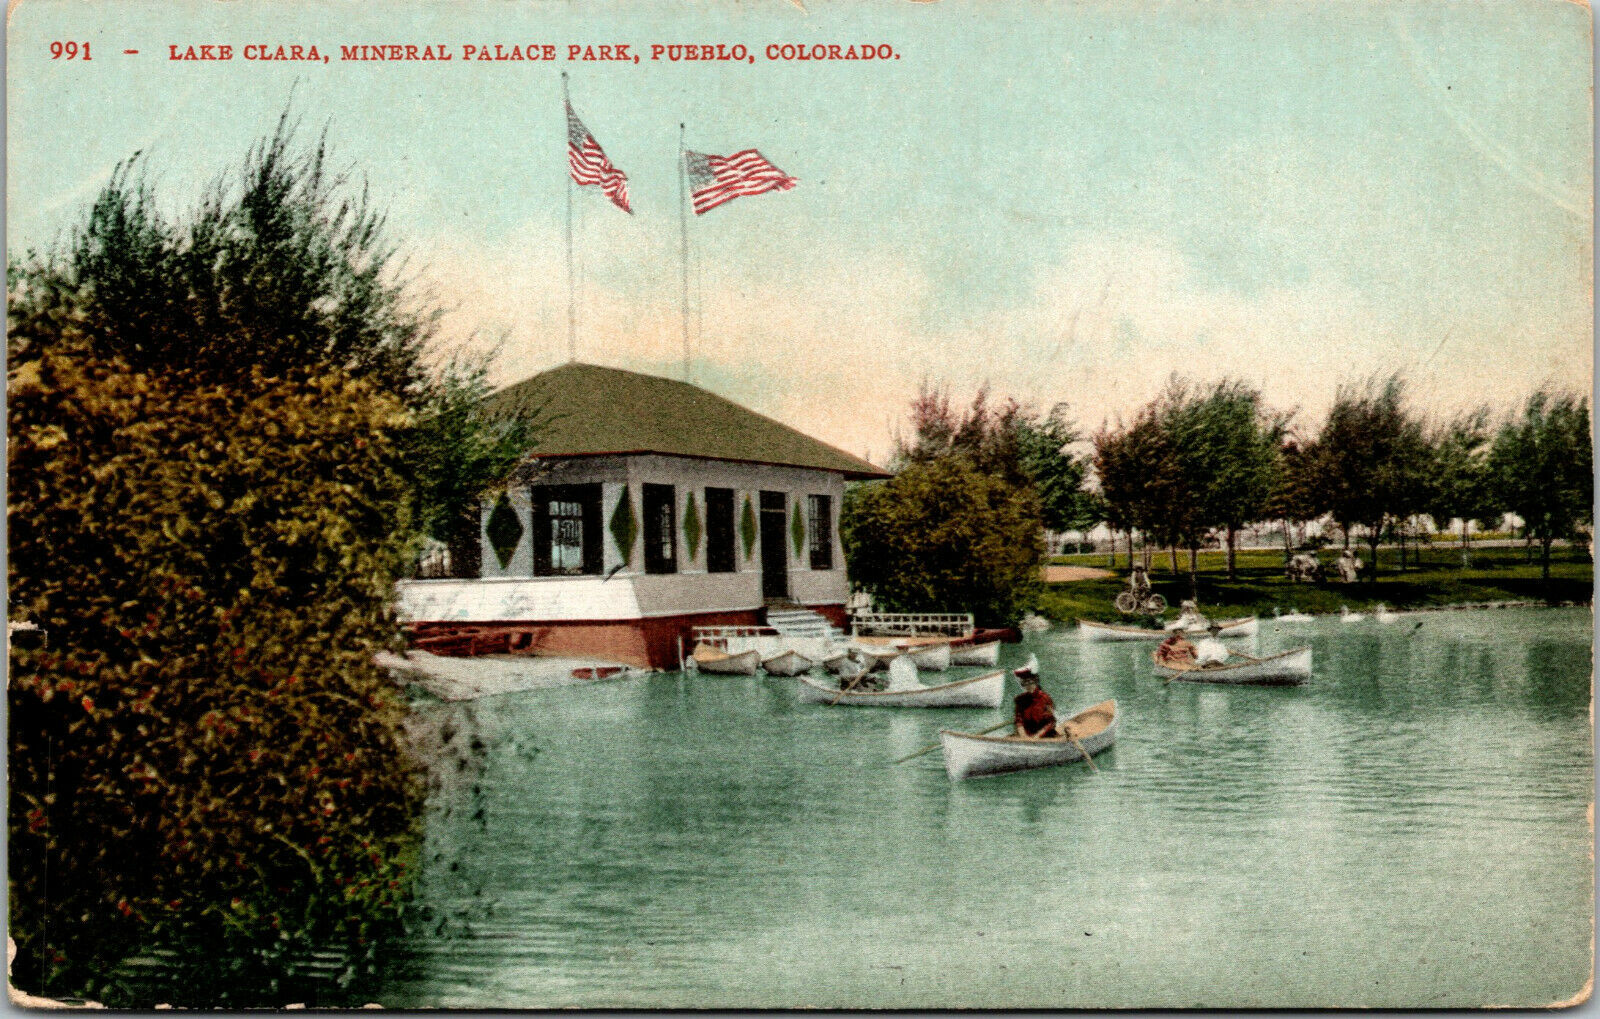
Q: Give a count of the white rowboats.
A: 9